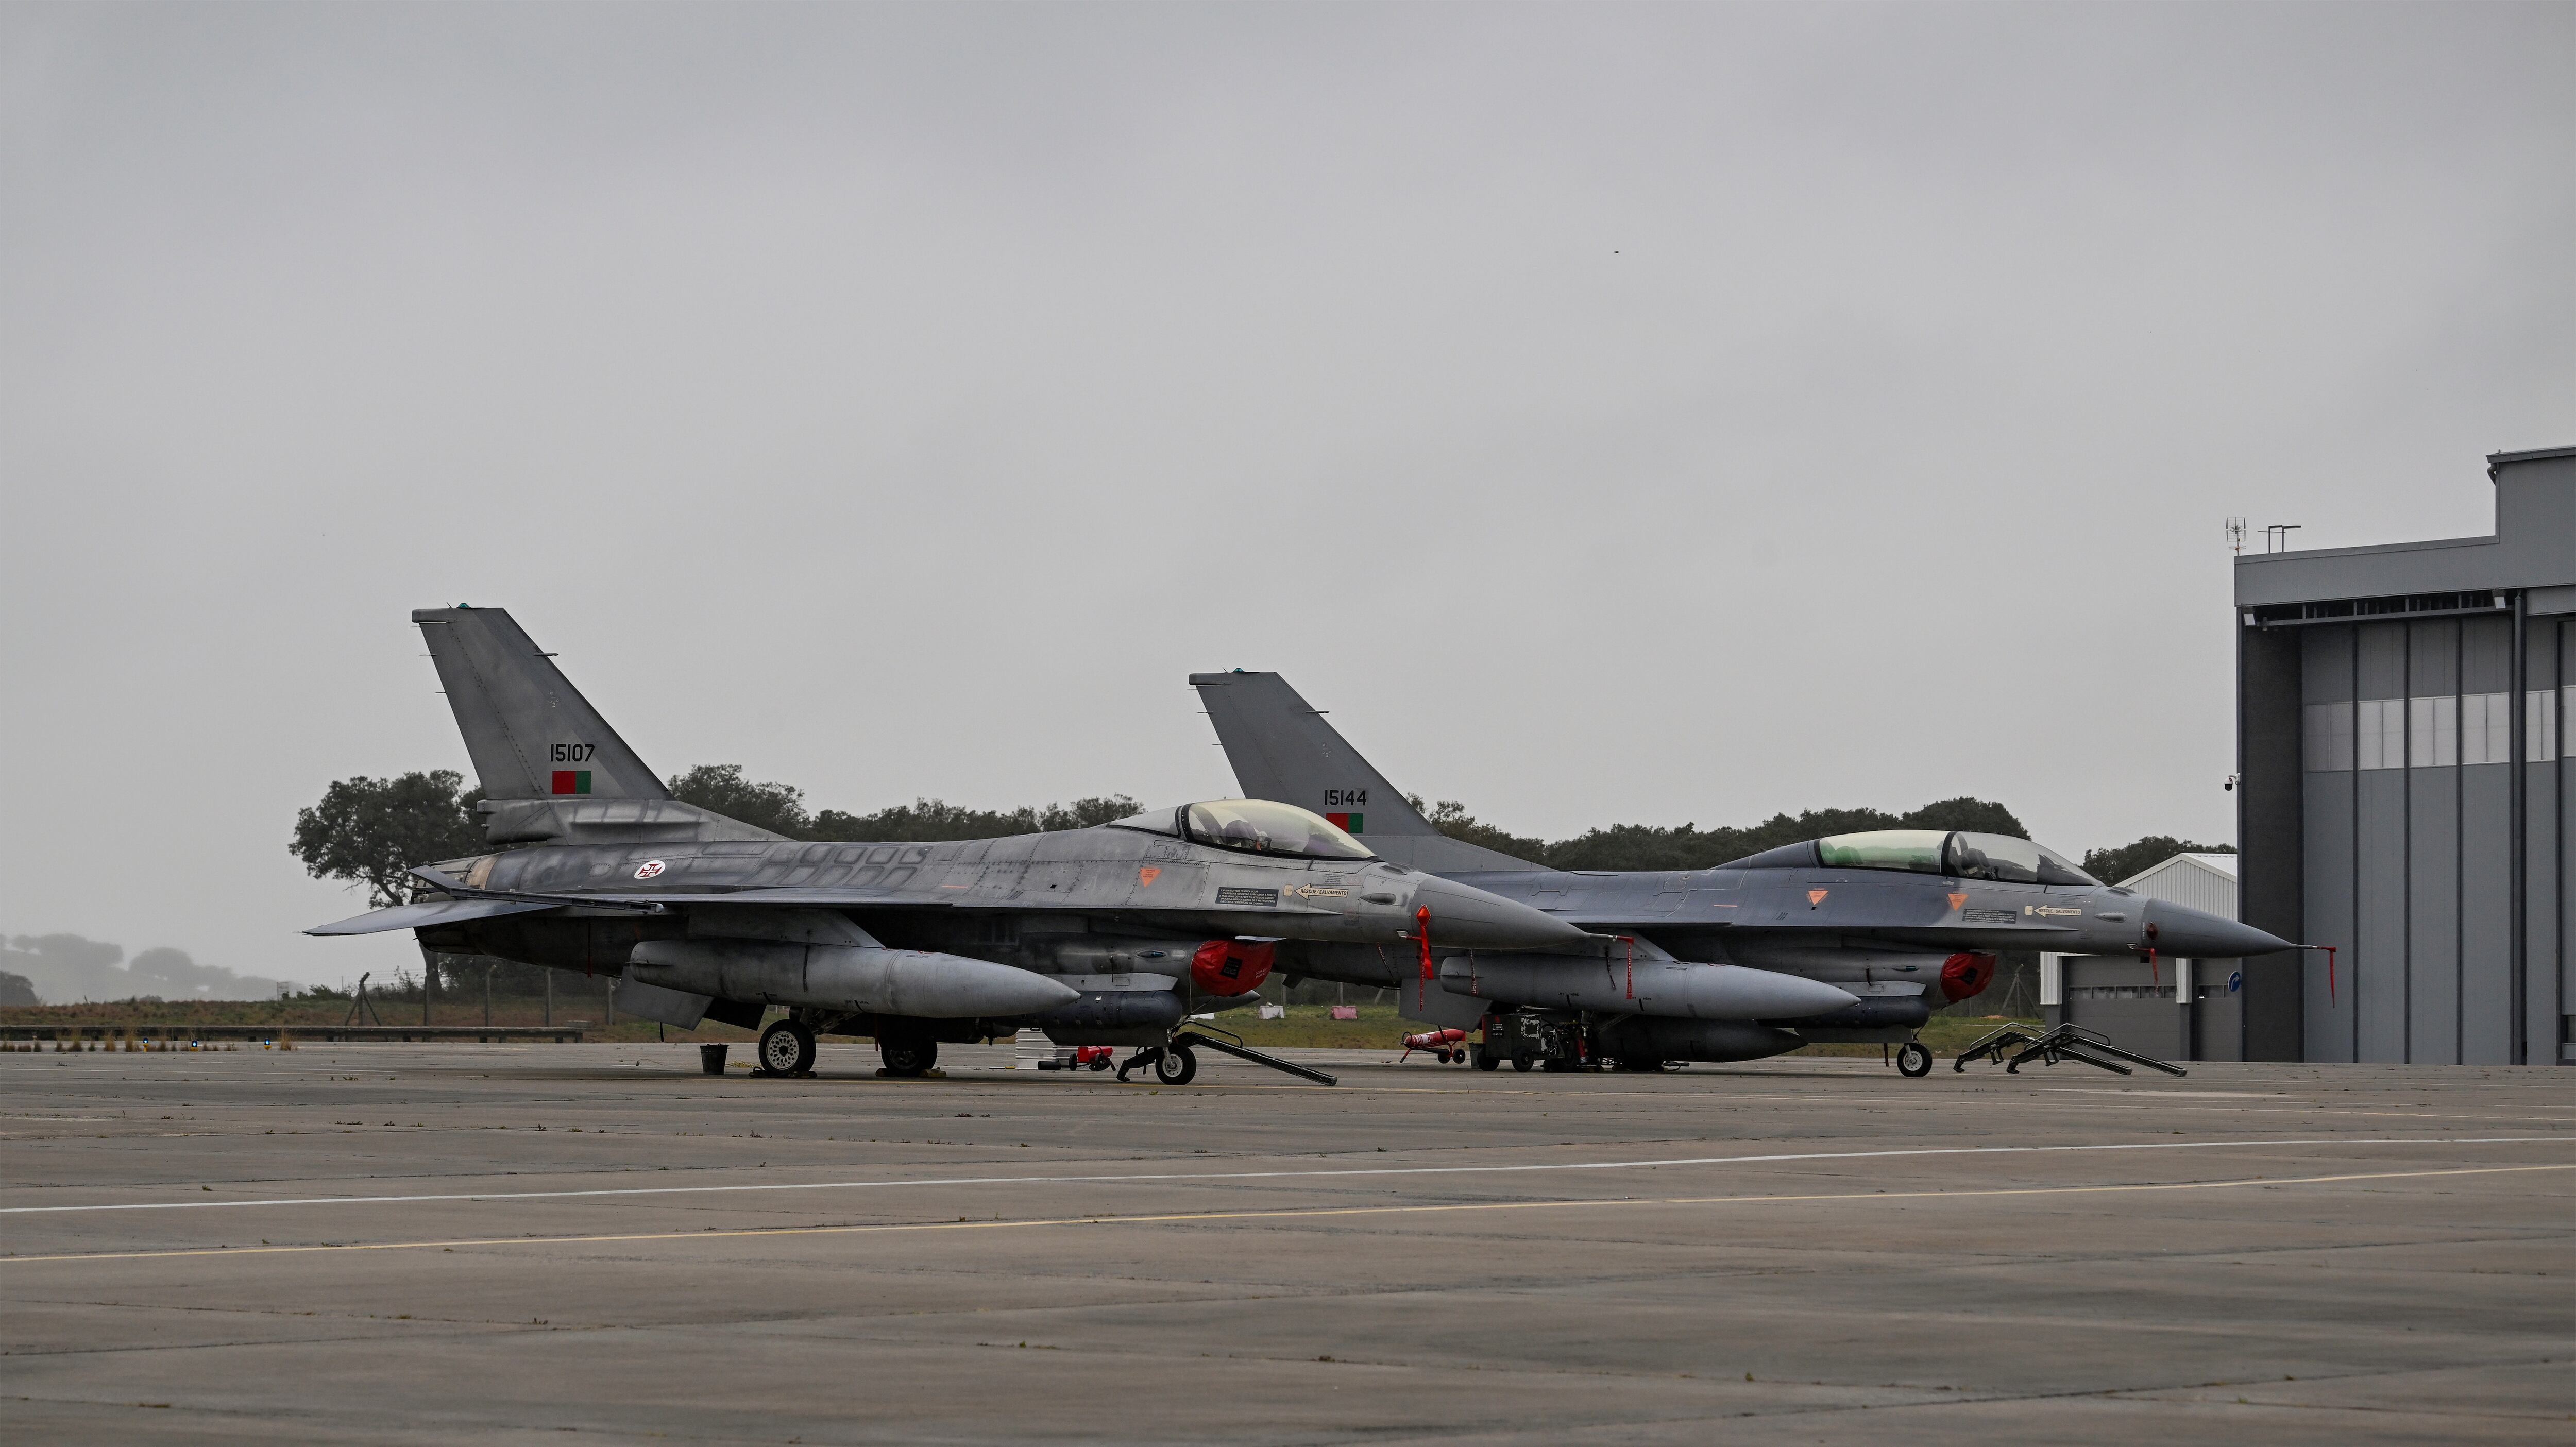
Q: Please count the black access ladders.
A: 3